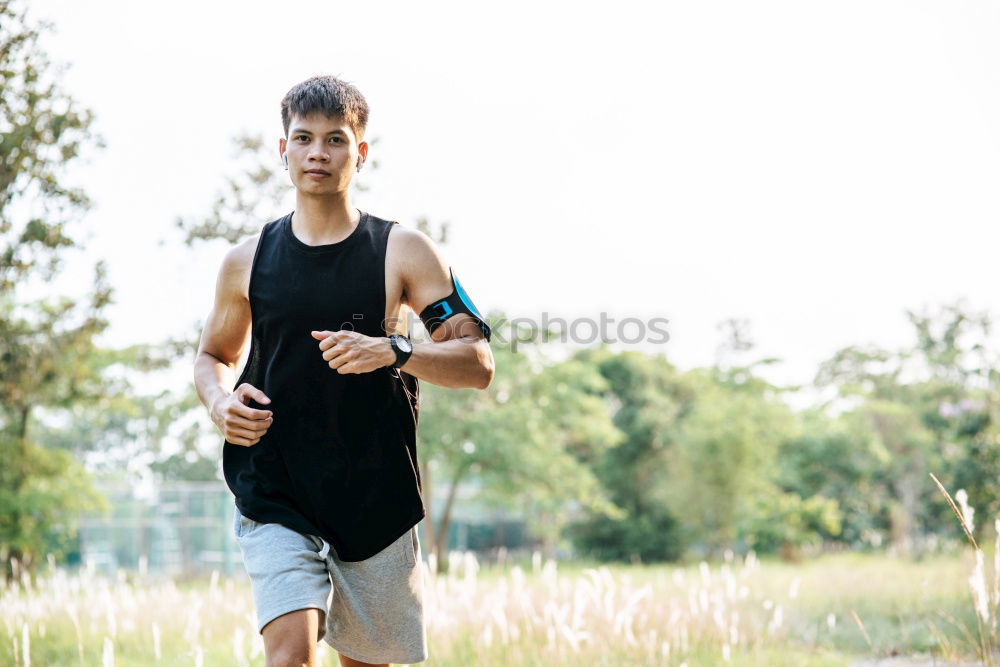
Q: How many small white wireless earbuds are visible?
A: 2